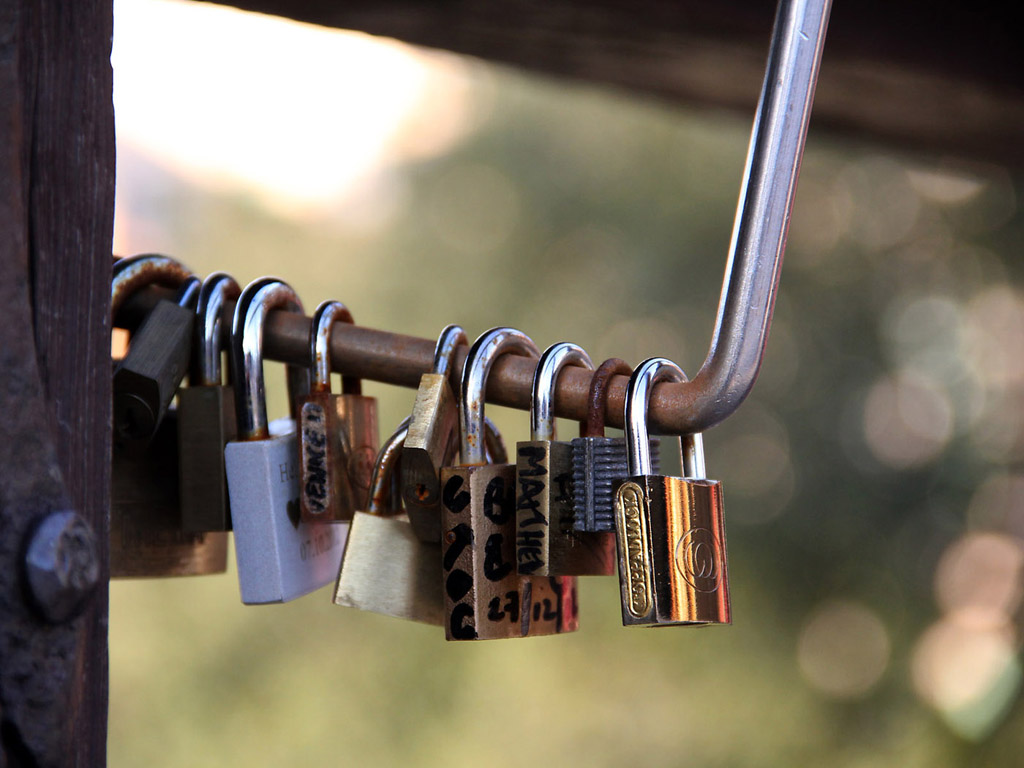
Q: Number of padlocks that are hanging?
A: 11